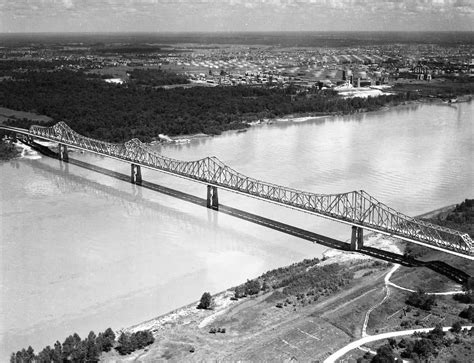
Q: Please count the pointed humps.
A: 4